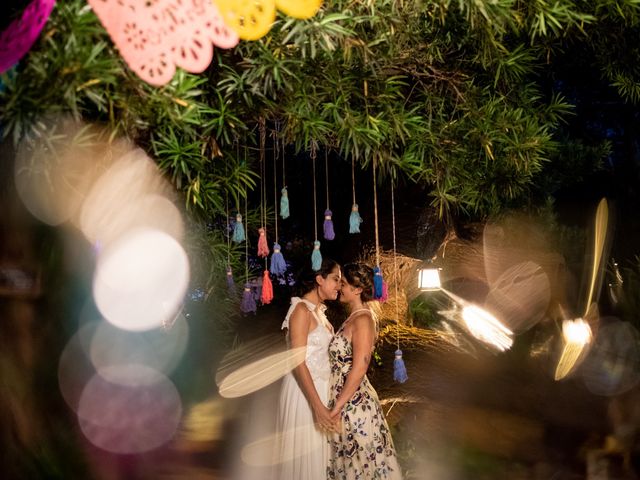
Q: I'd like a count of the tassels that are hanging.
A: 13